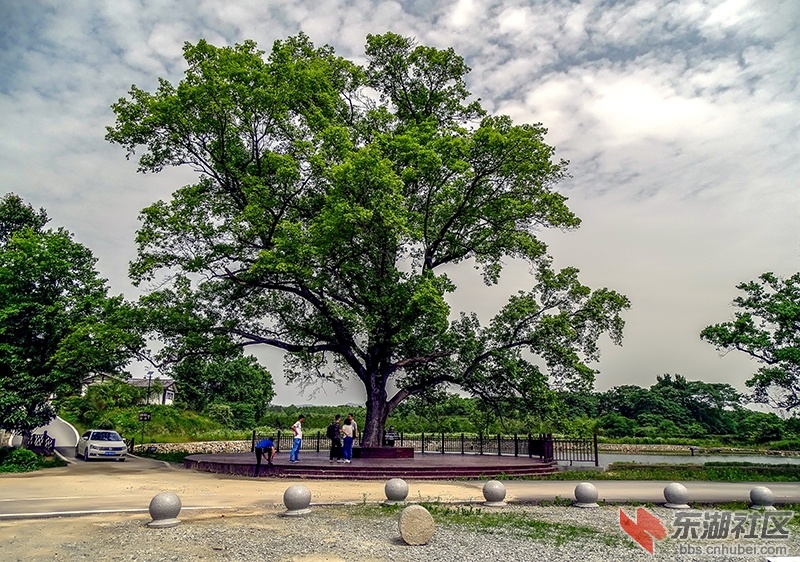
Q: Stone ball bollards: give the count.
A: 7